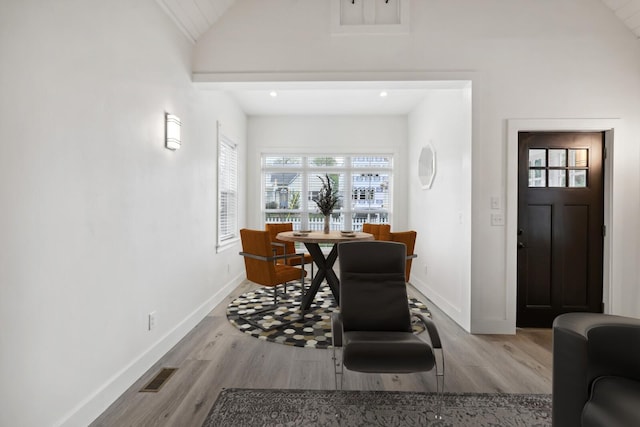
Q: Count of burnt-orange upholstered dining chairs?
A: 4